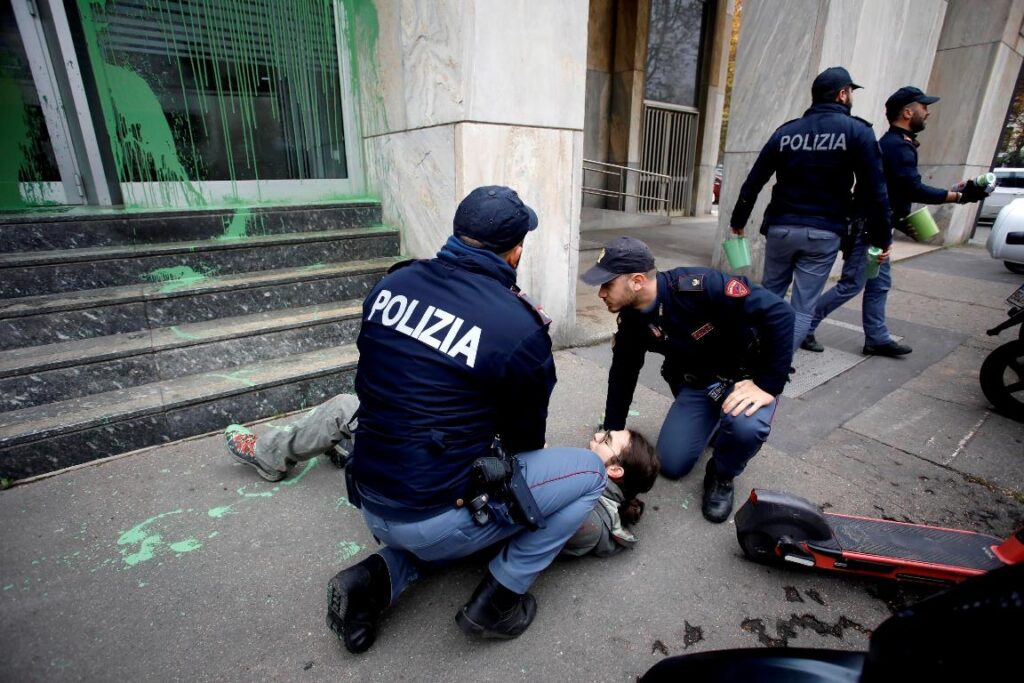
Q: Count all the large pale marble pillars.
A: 3